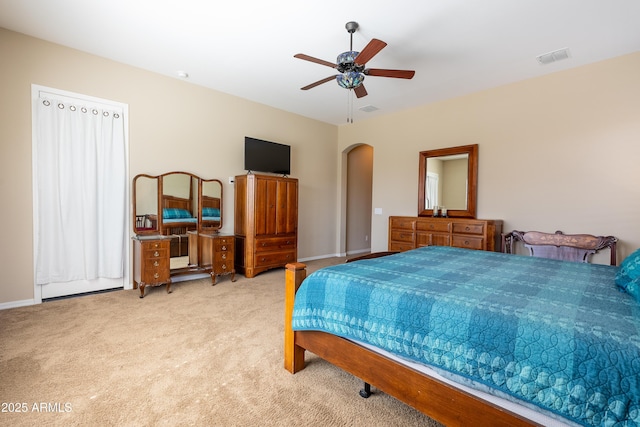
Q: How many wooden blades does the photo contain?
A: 5